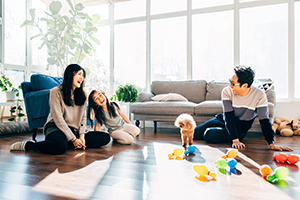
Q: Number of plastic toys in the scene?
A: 10